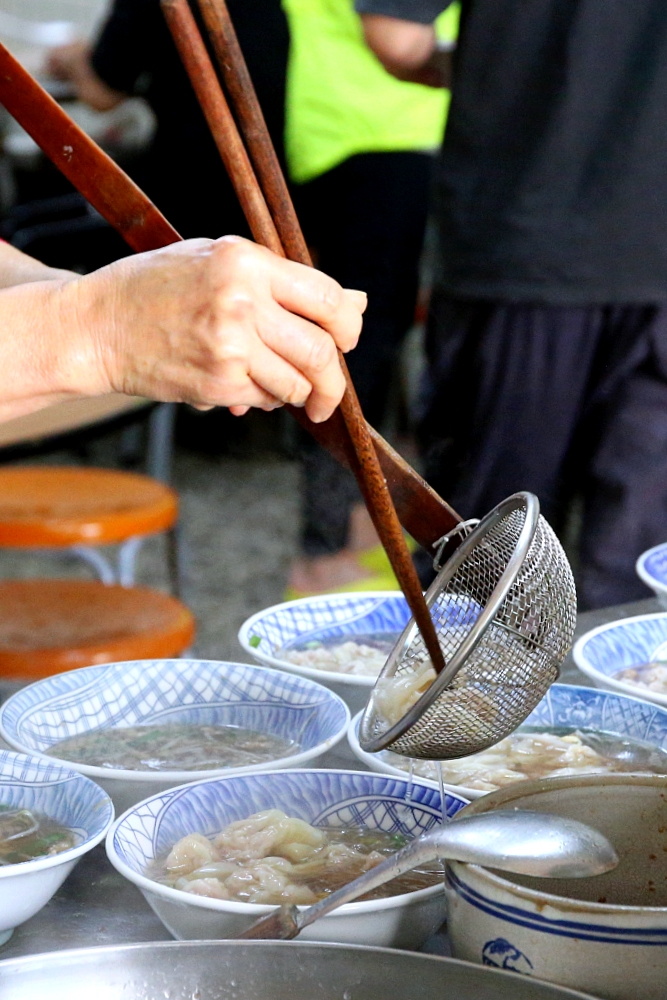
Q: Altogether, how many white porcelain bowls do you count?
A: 7